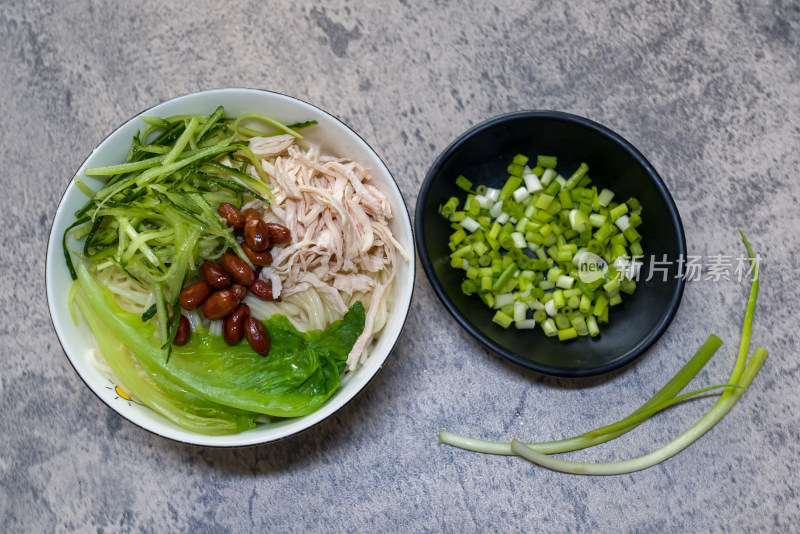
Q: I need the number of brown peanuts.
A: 14